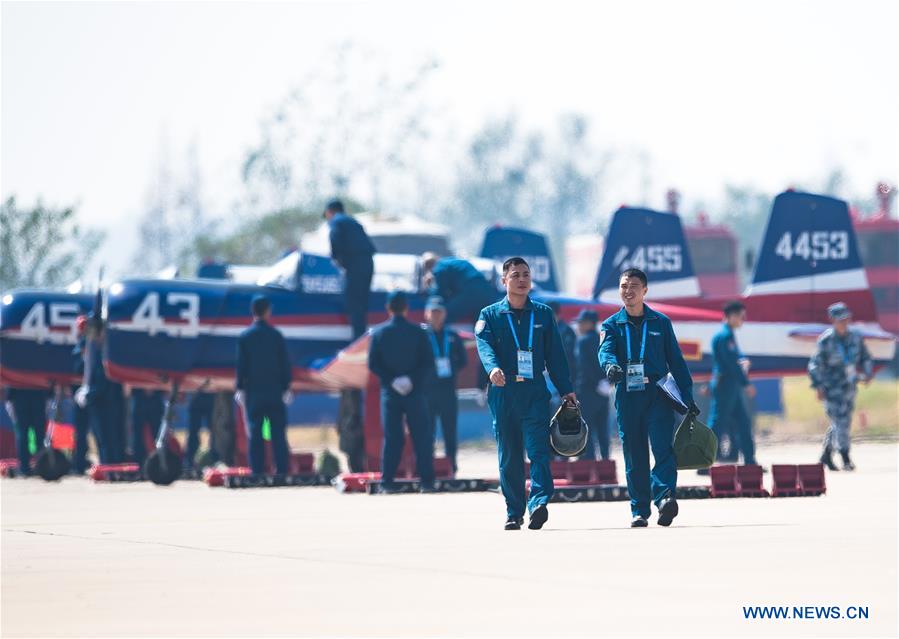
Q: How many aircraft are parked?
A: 3